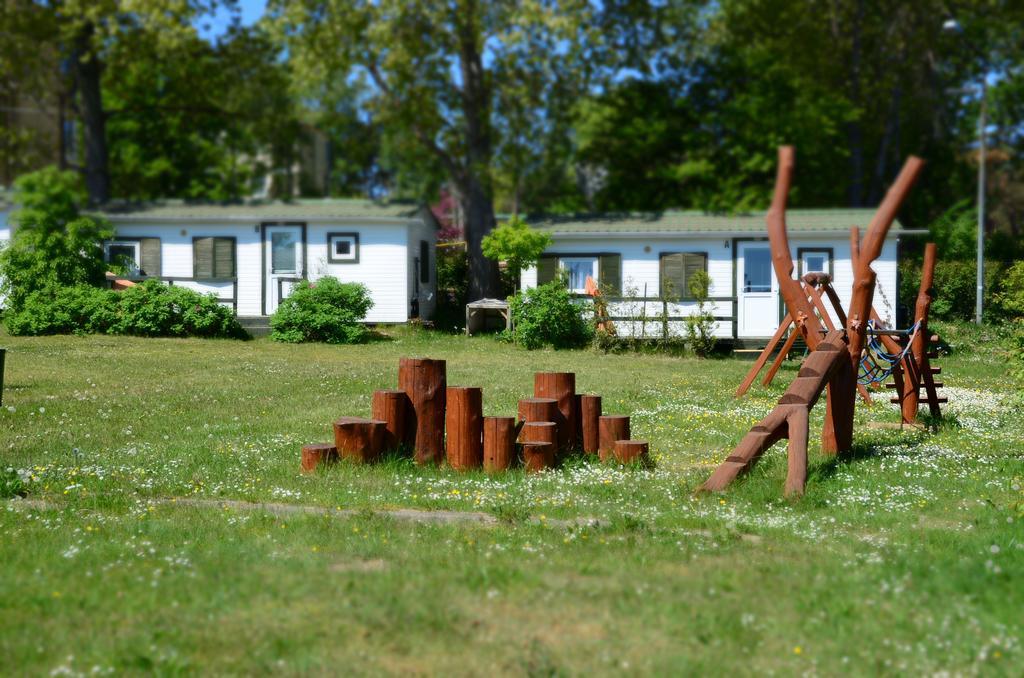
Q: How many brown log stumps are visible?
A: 13